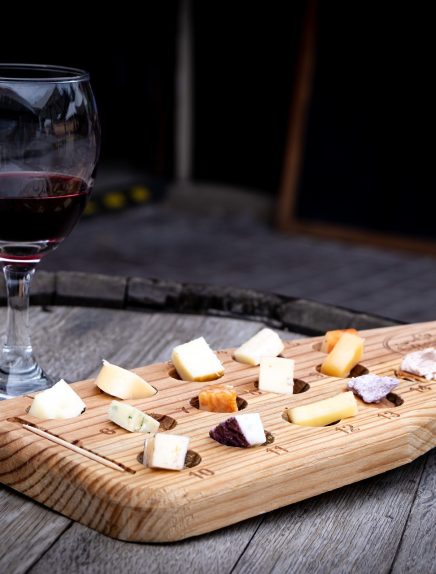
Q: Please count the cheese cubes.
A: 14